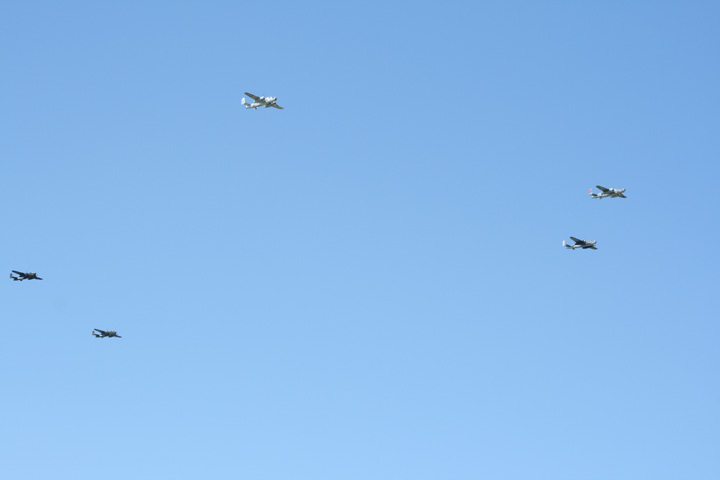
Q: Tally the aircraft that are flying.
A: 5